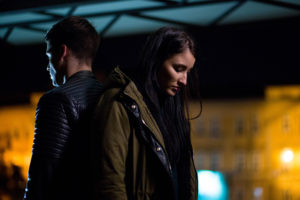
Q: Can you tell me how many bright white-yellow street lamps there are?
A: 1